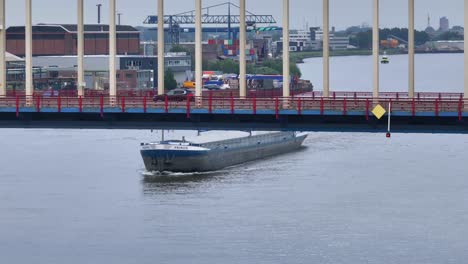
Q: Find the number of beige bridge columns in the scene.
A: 12